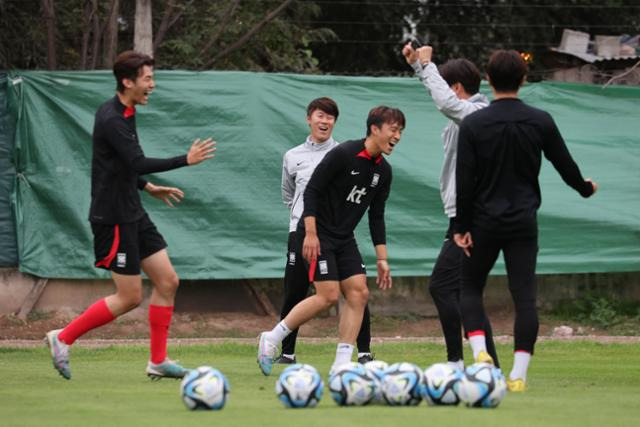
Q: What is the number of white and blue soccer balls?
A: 7